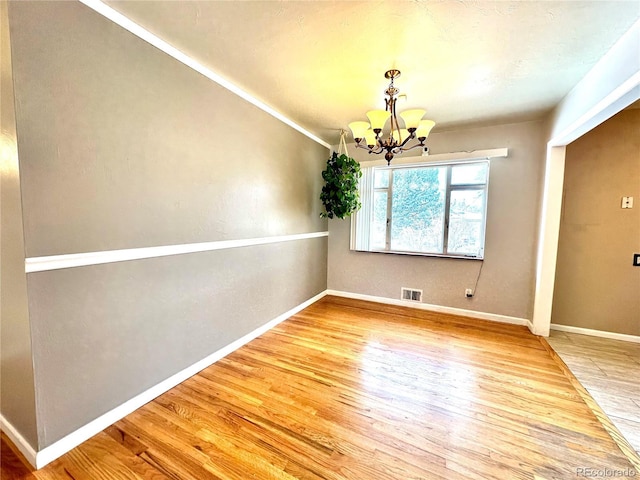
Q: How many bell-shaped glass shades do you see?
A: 6